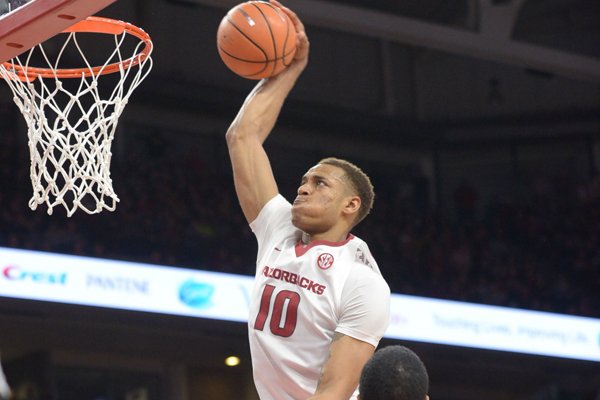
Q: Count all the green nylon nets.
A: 0